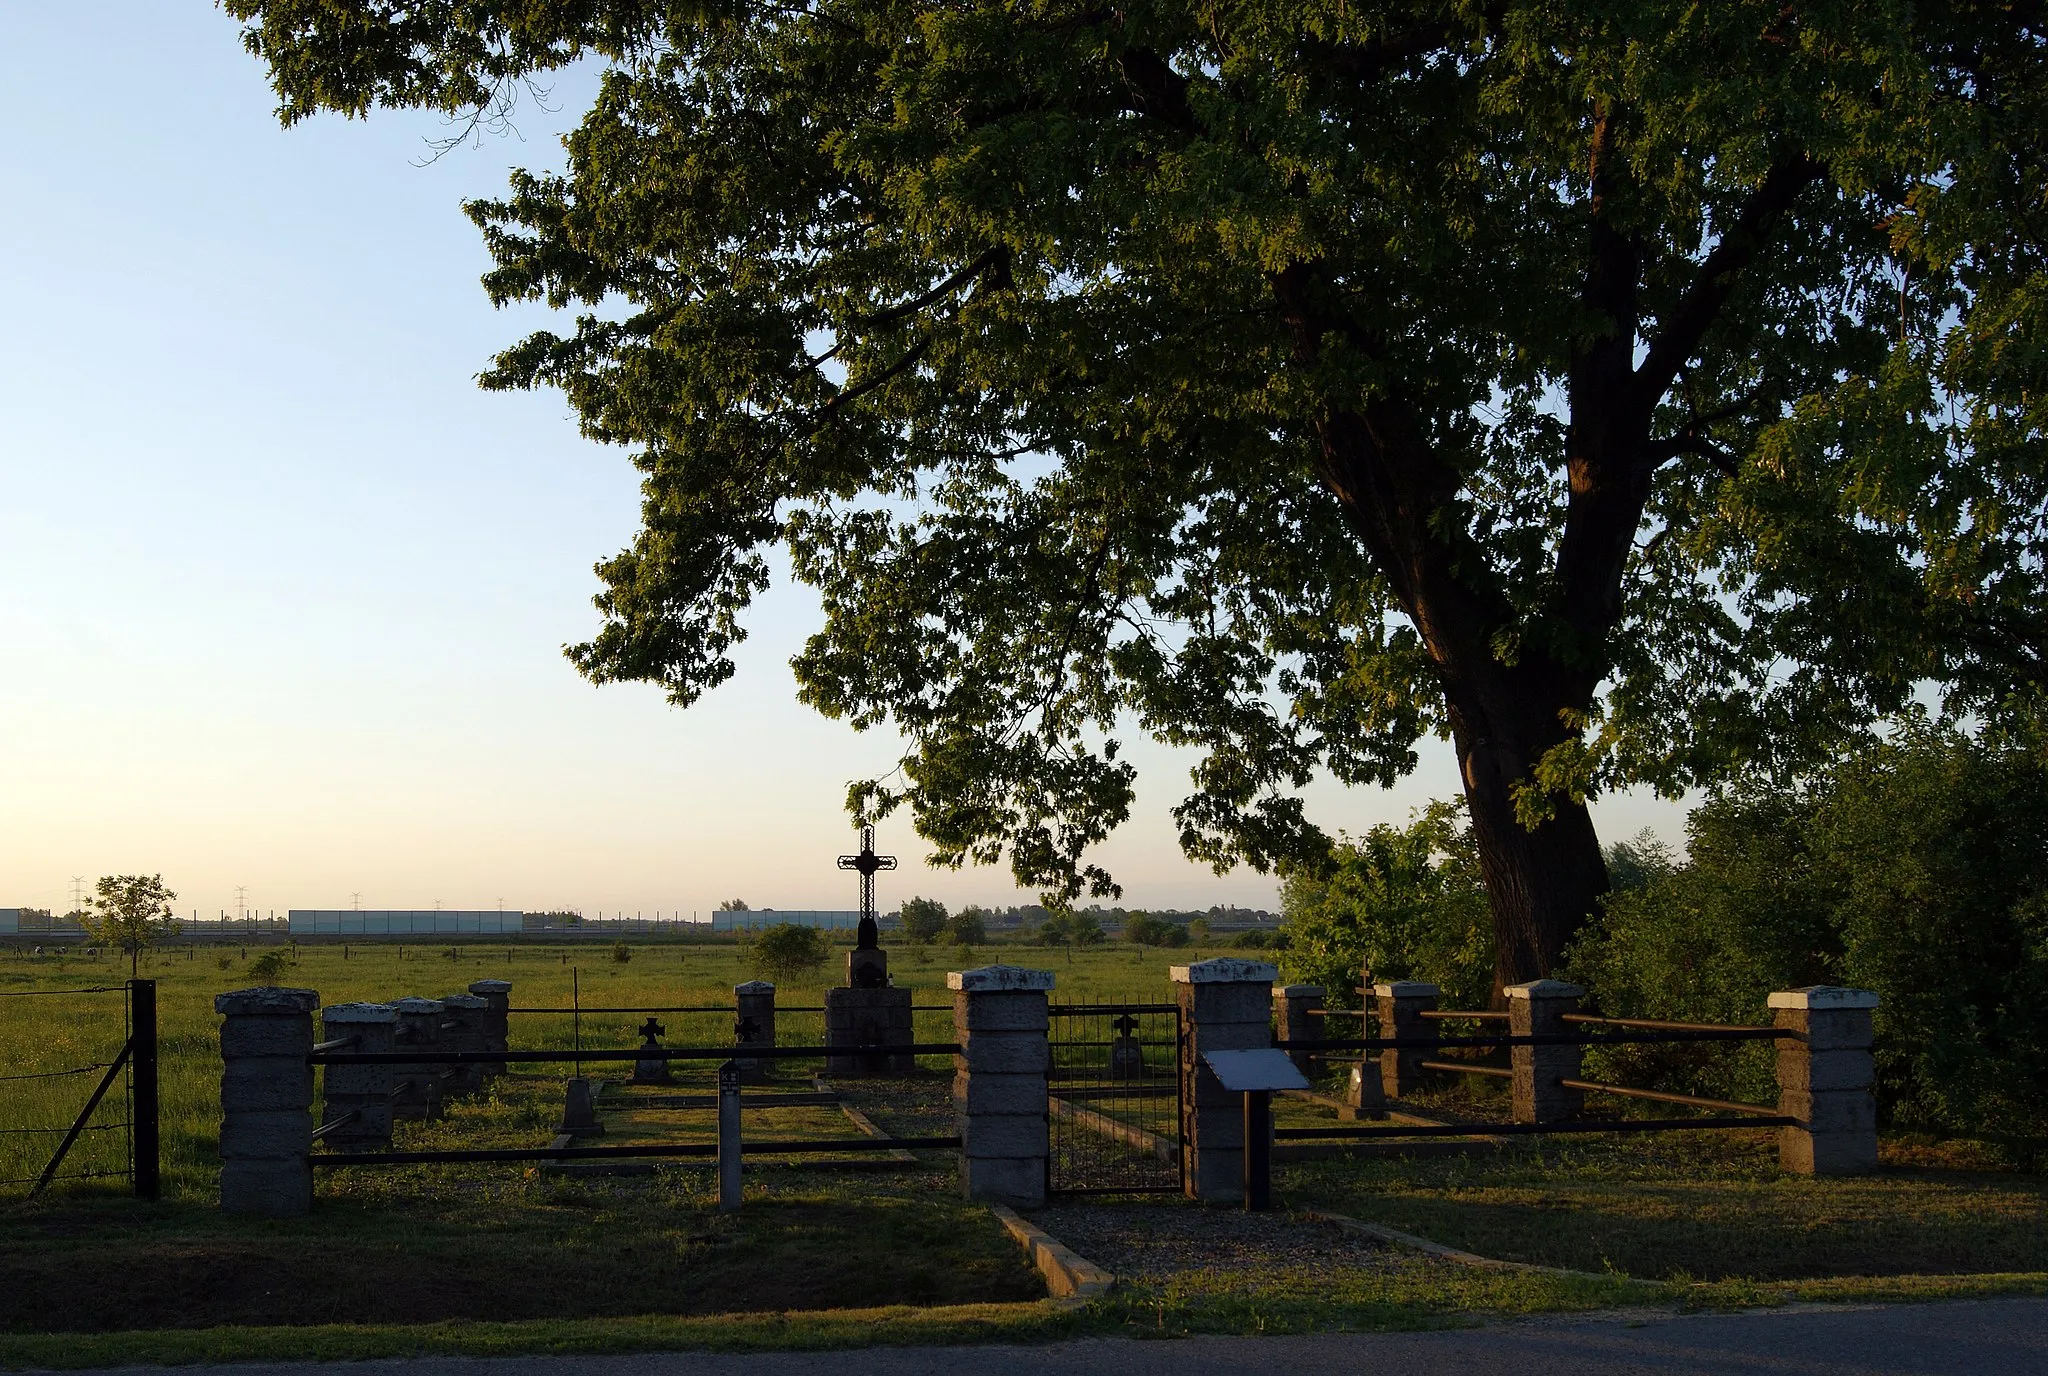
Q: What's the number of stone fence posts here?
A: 12